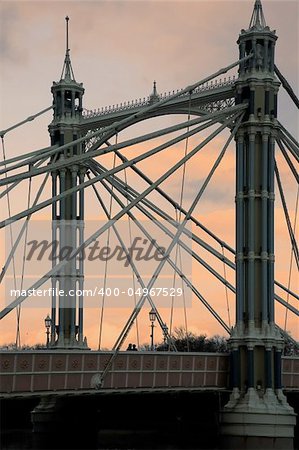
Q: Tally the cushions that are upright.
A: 0